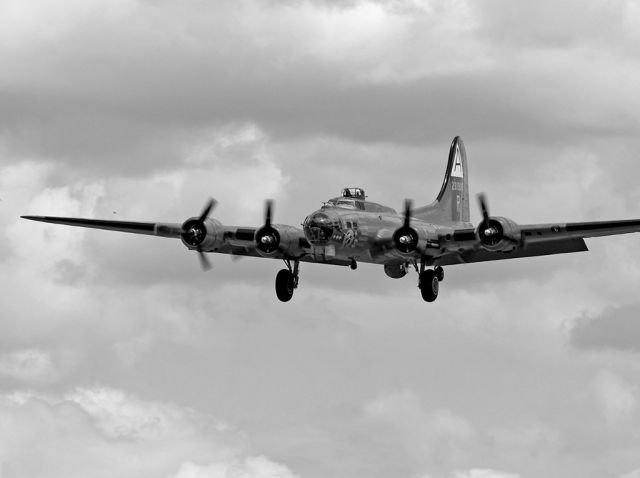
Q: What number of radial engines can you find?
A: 4